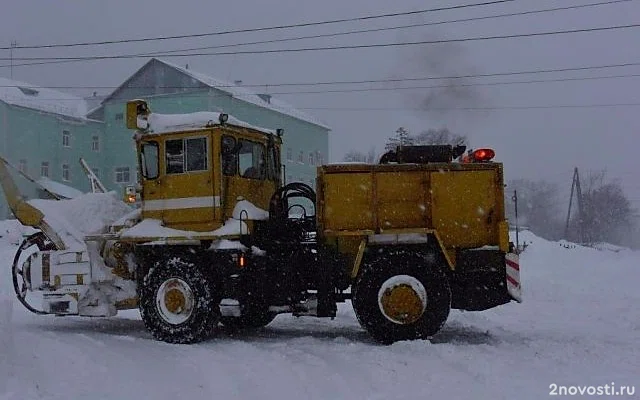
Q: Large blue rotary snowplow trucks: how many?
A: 0